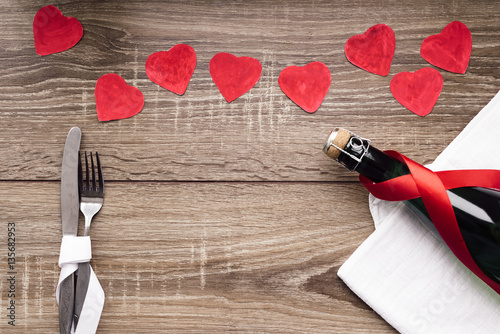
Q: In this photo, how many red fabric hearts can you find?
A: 8